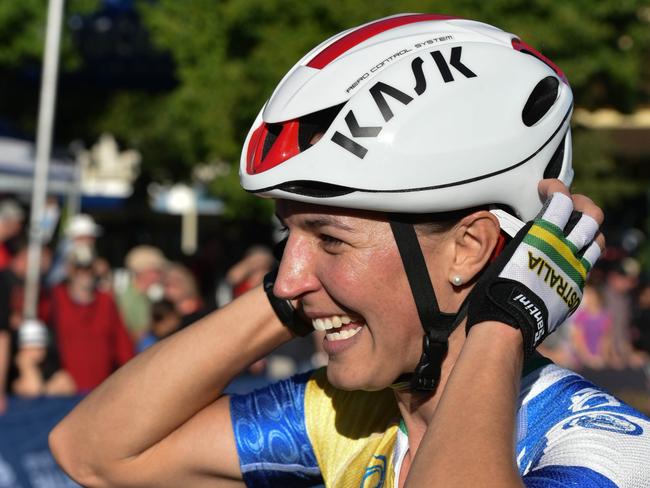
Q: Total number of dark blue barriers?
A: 1